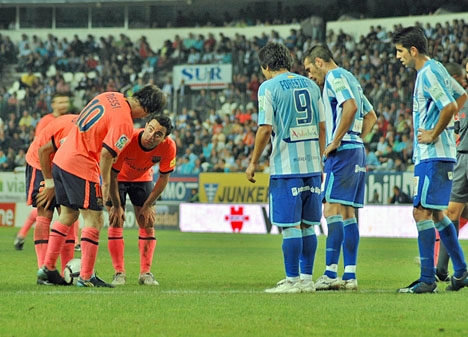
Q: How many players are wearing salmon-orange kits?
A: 4